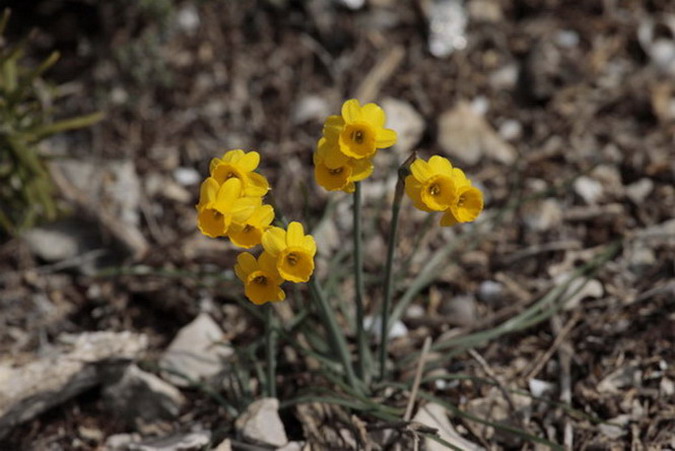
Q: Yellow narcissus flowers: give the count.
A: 9